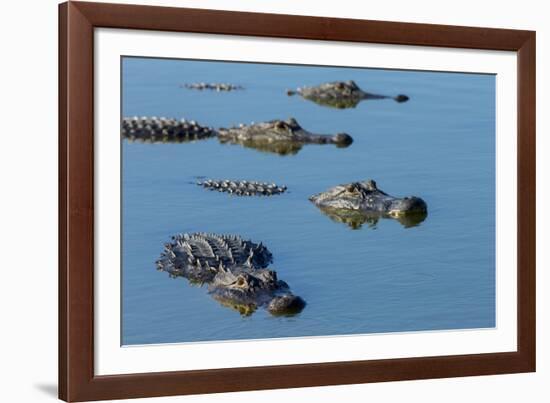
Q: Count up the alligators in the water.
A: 4